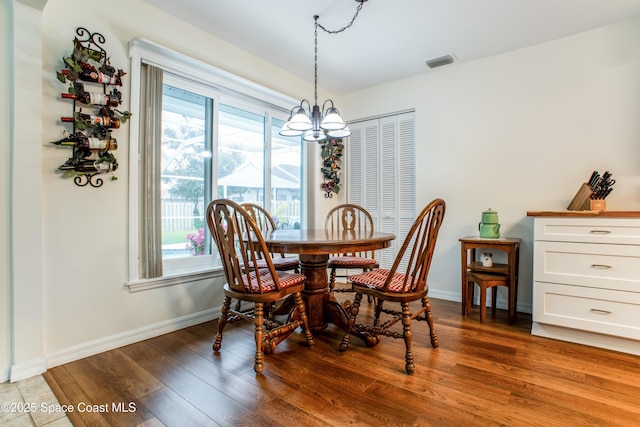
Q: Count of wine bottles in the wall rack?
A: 5